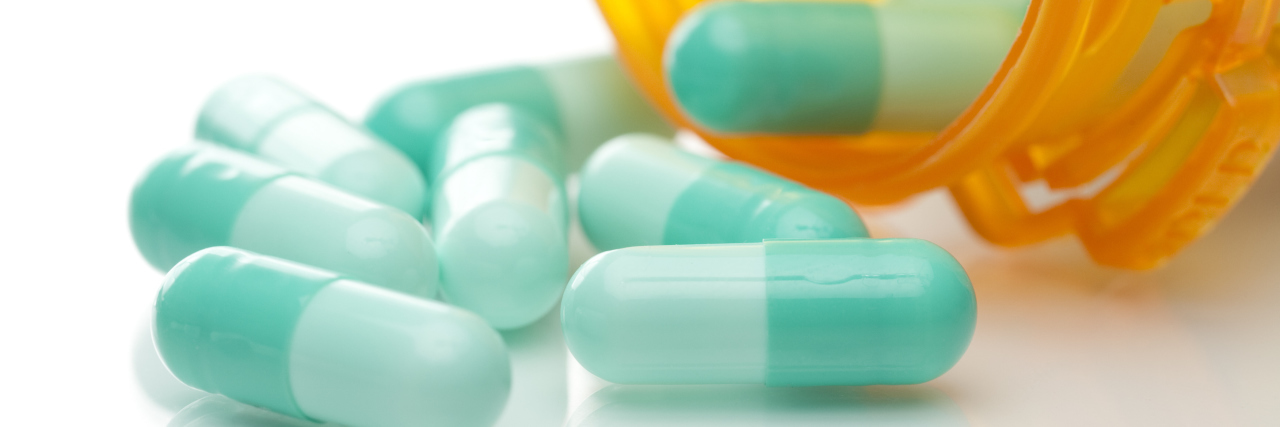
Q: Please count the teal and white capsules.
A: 8